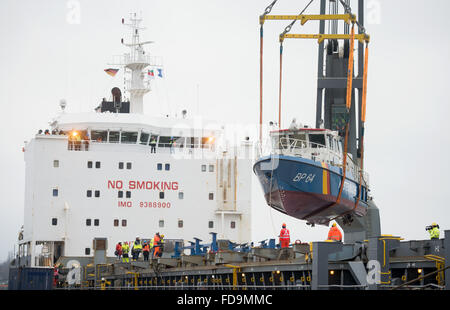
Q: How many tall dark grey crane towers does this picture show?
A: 1